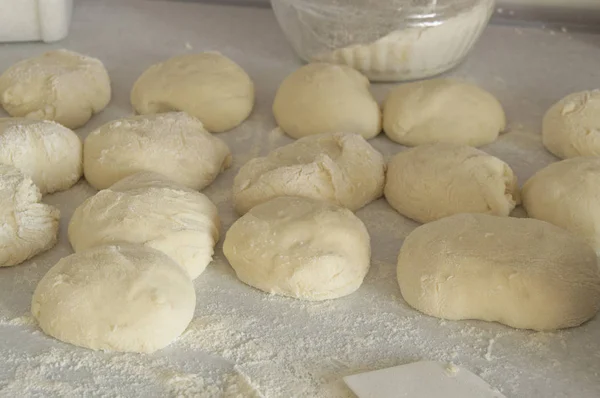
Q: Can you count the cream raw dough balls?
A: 15